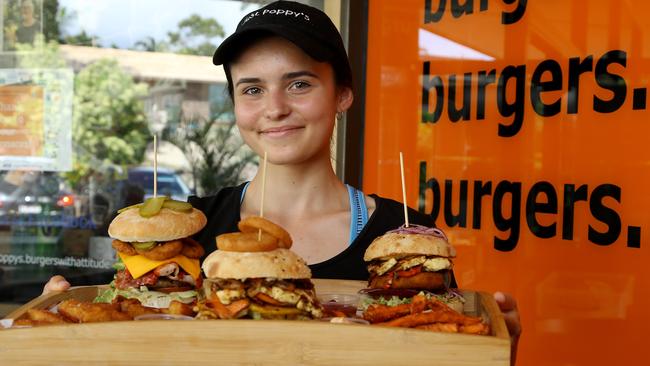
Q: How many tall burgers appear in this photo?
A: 3